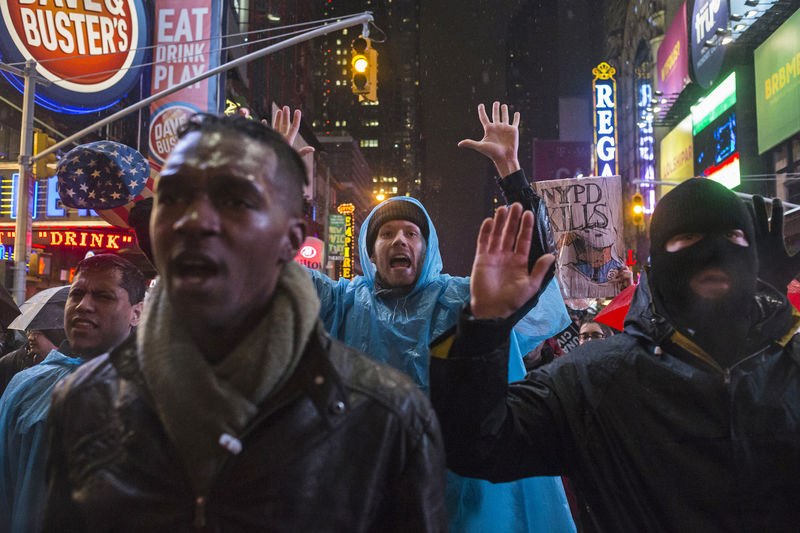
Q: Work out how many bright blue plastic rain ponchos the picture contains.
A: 2